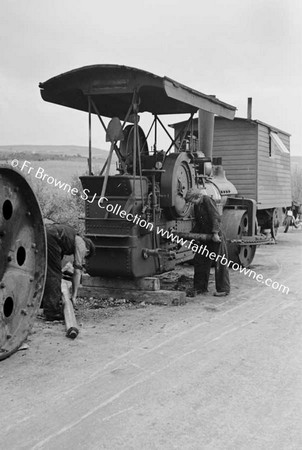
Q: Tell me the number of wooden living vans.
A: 1